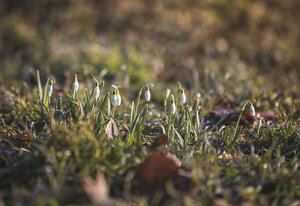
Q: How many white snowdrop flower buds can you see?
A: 9